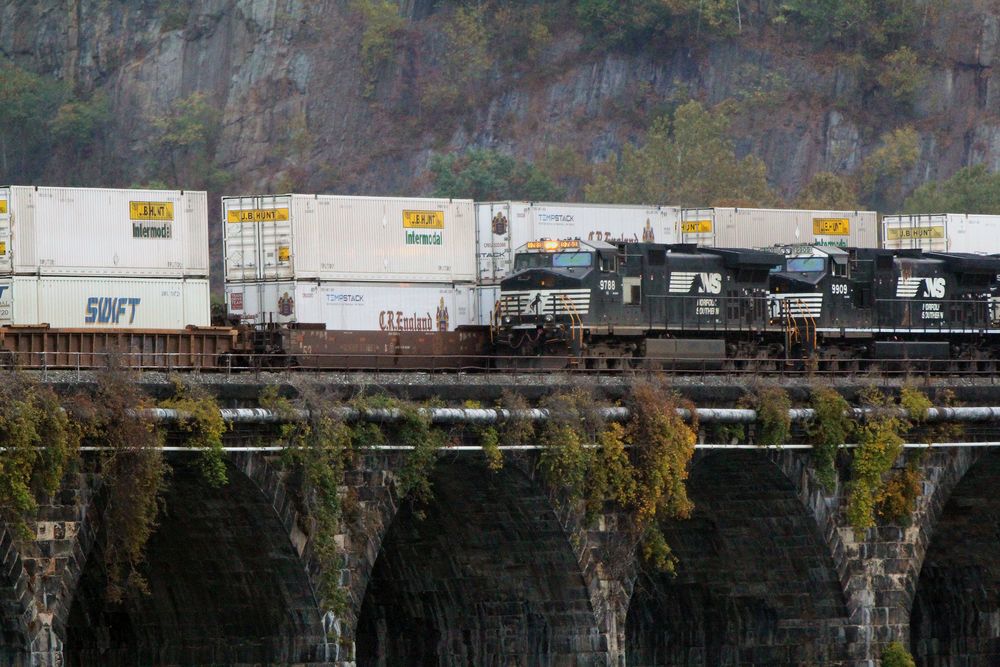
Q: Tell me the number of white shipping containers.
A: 8